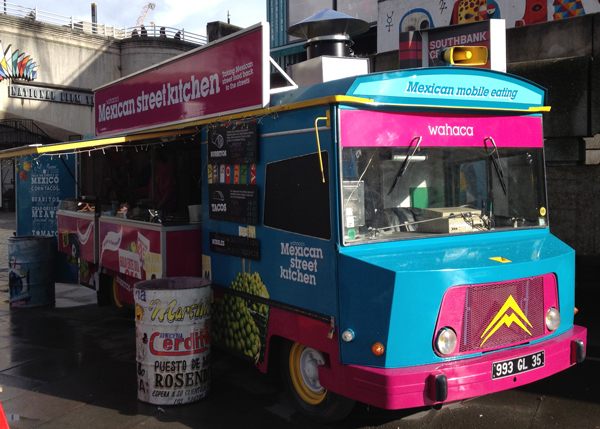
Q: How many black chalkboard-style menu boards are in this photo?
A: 3